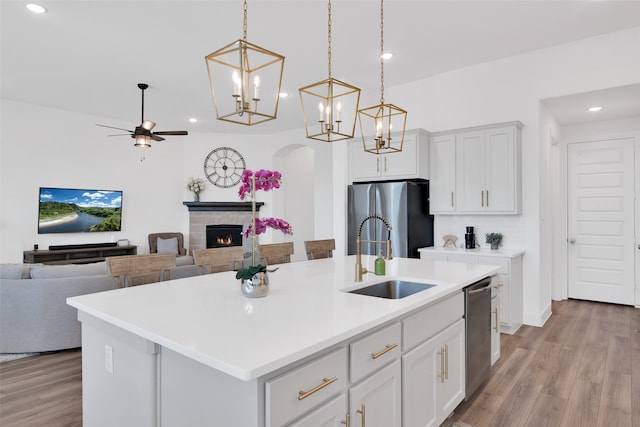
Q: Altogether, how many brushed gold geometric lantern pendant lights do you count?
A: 3